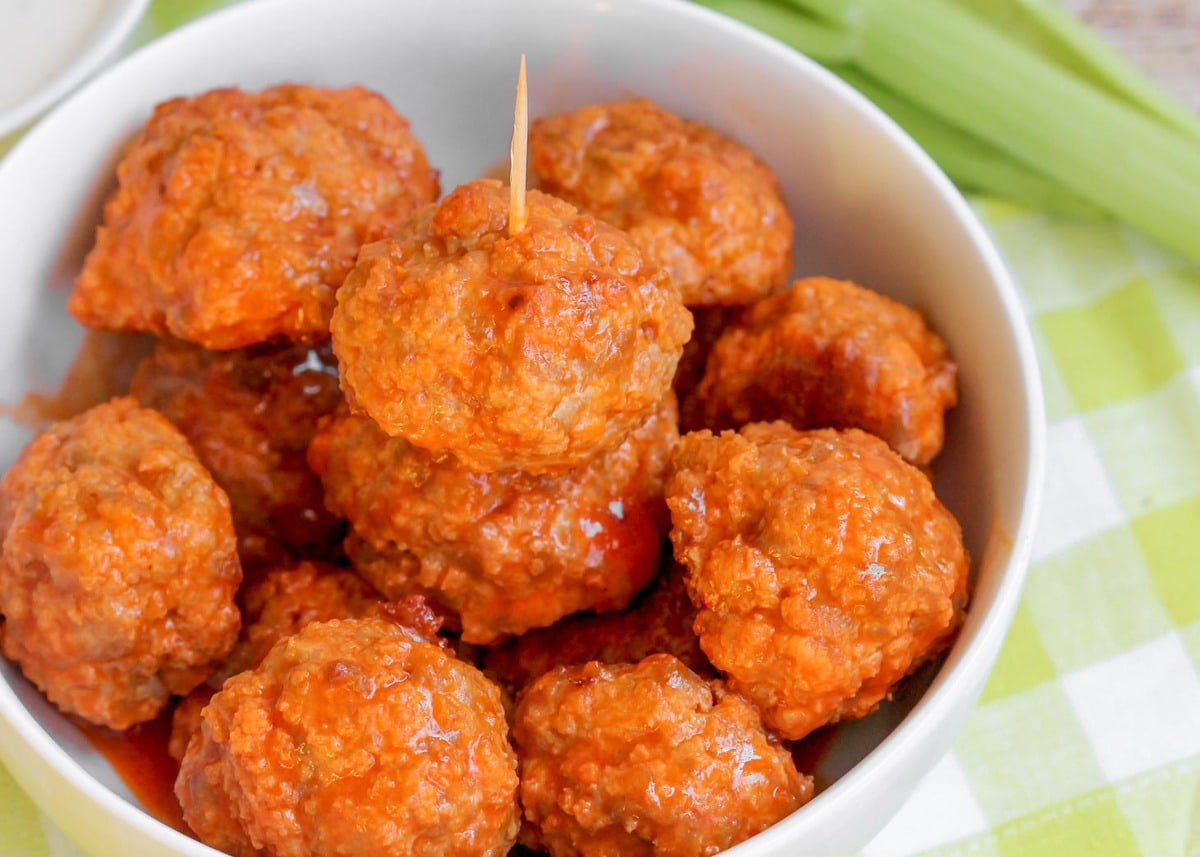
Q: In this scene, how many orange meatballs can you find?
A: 12